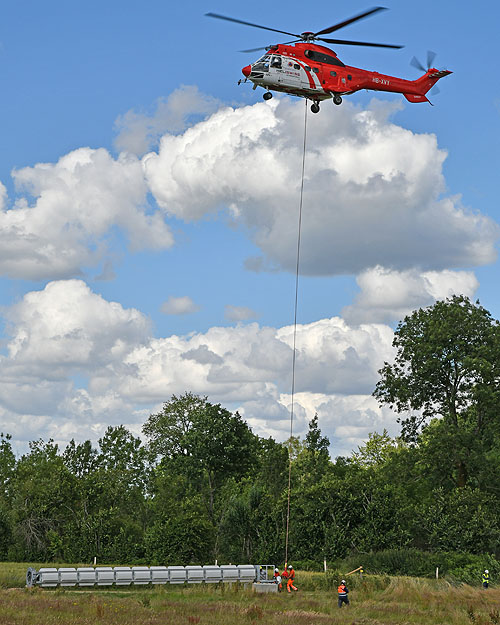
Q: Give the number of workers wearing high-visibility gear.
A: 4